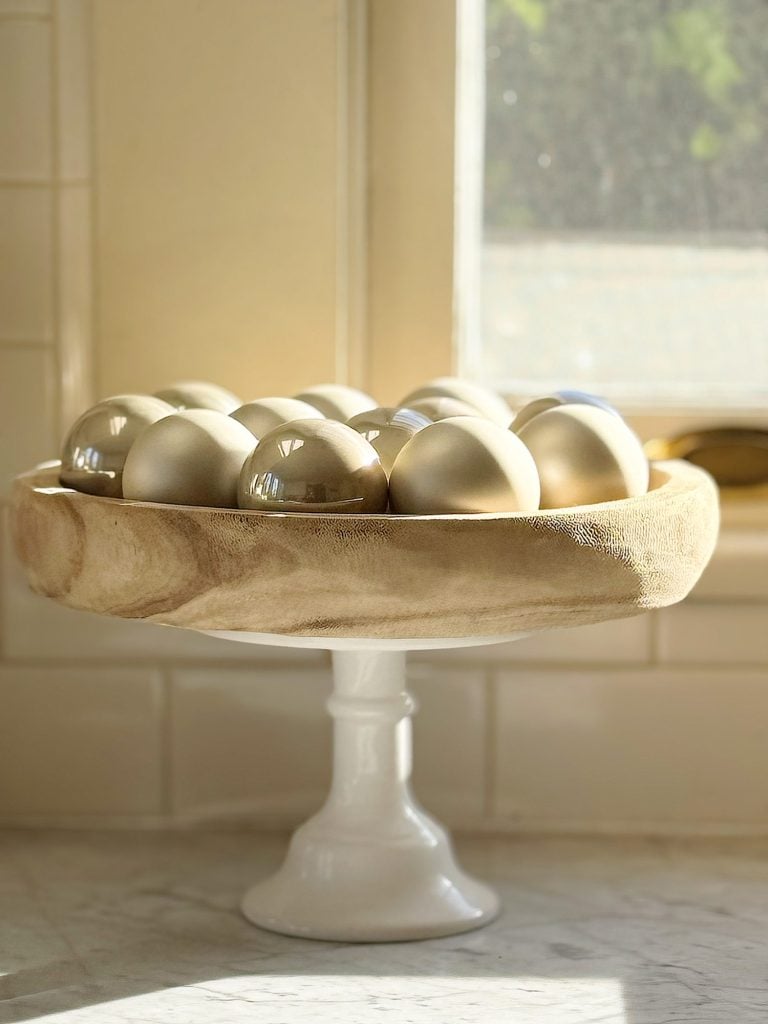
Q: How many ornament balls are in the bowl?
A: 12